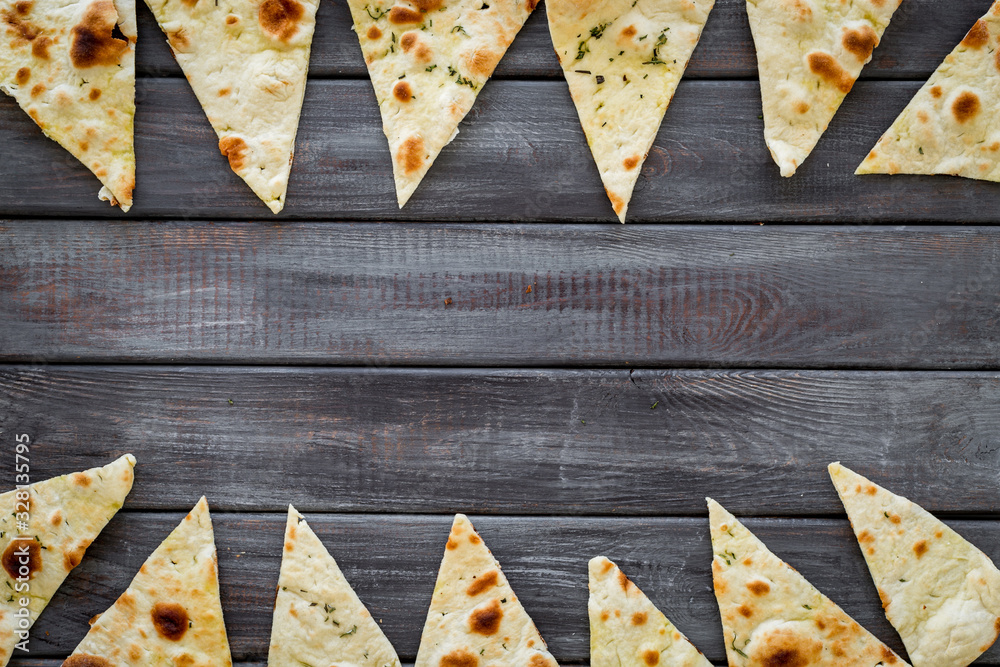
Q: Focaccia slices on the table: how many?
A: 13